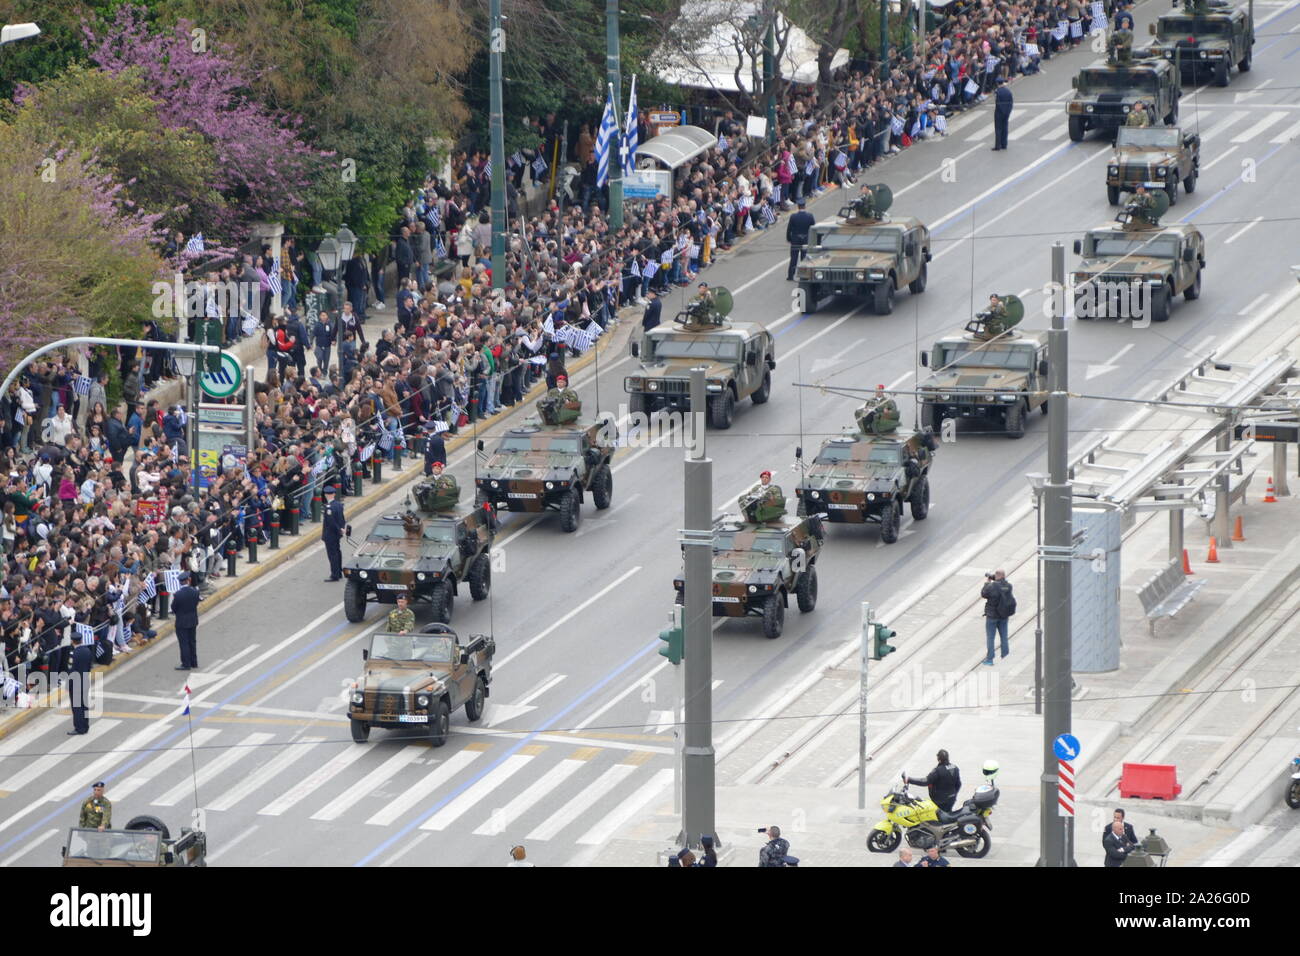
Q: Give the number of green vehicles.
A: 13